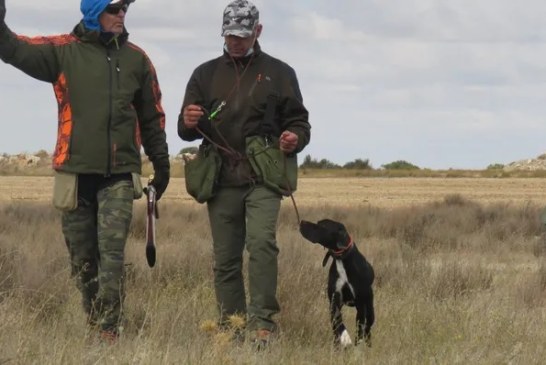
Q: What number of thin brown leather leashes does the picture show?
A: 1